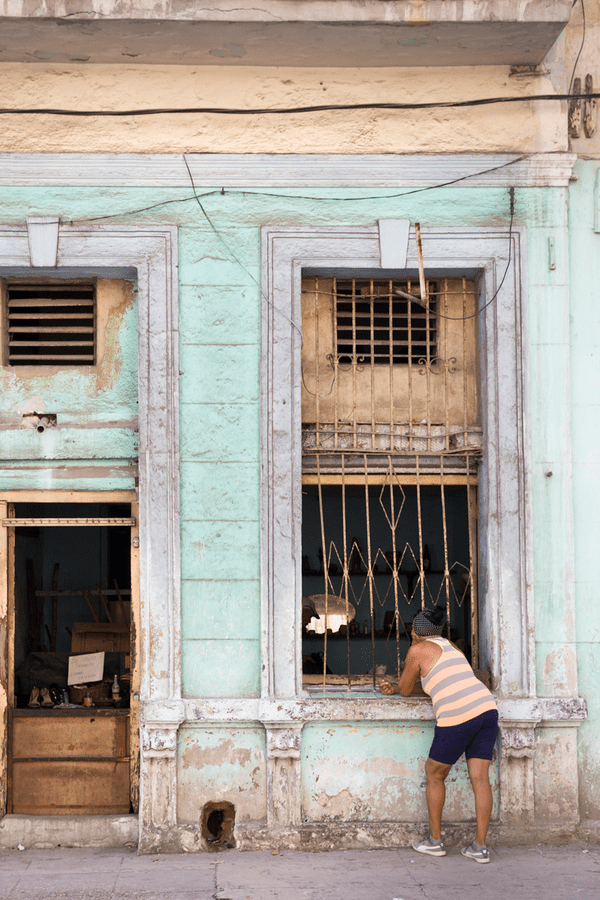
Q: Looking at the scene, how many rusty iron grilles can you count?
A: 2